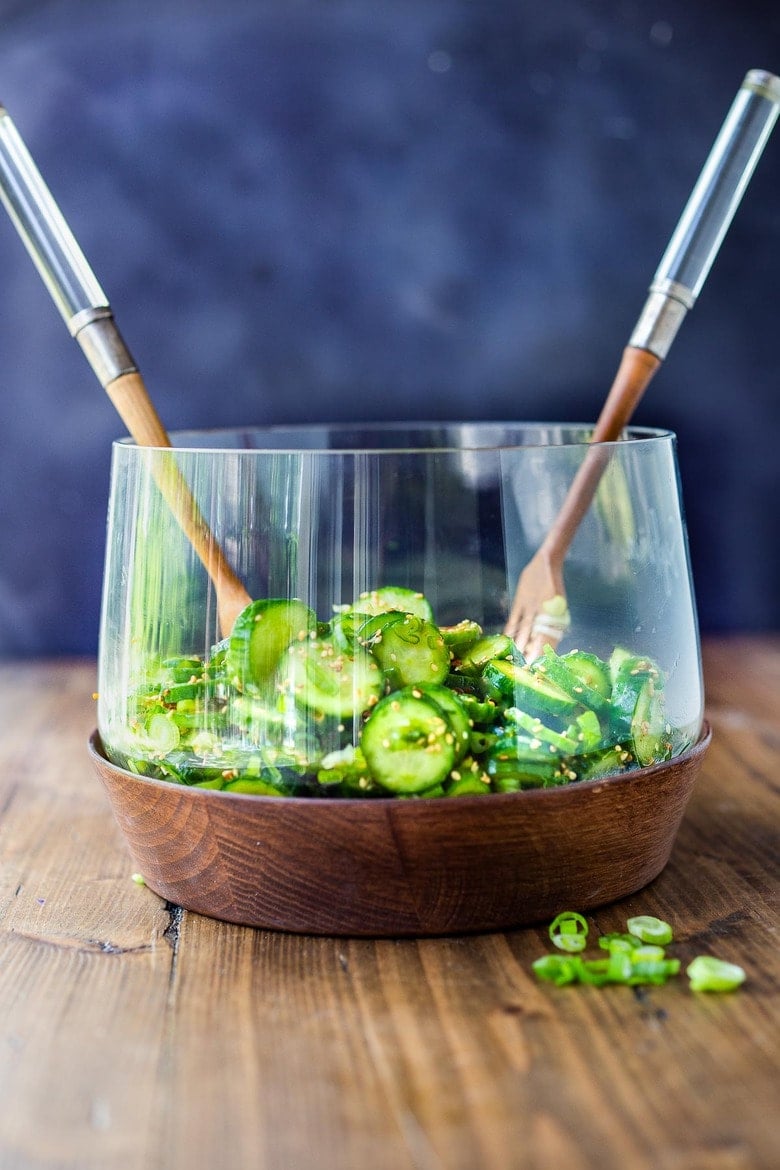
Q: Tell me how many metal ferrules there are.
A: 2